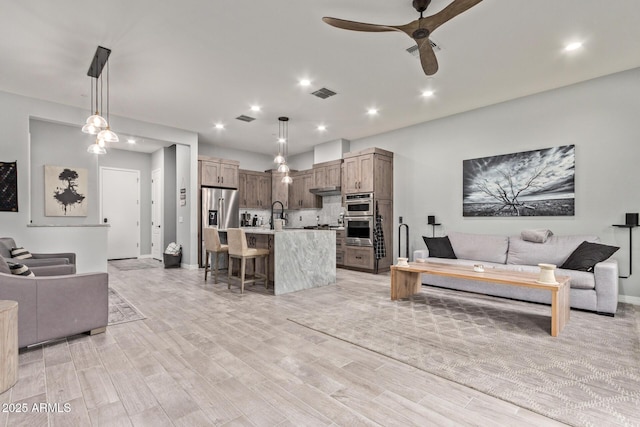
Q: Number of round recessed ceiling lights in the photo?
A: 9